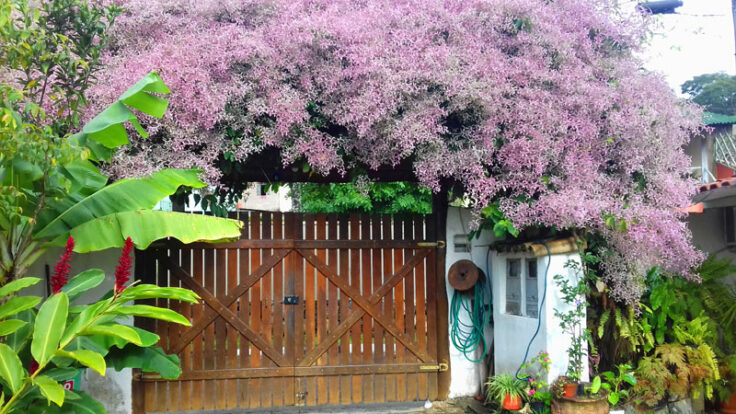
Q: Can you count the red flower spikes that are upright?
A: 2